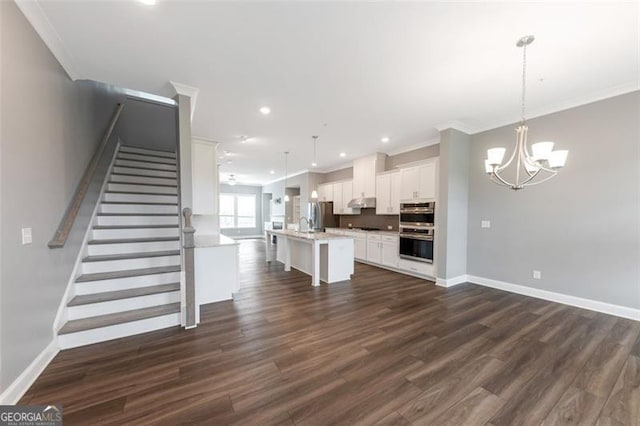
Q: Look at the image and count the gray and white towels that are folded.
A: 0